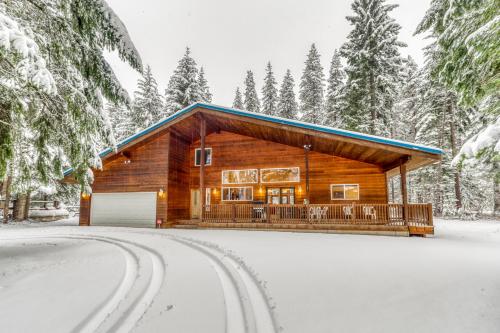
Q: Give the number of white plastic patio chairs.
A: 4